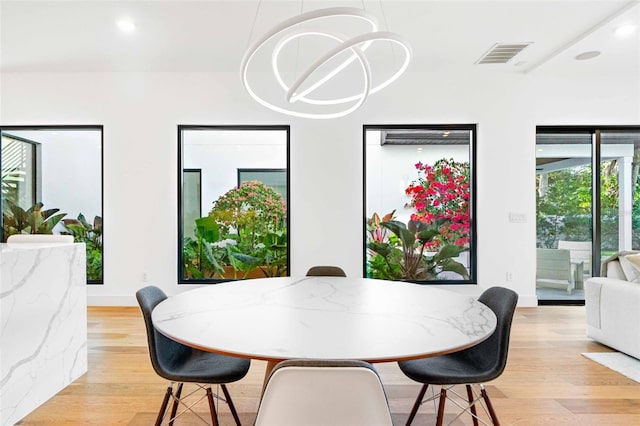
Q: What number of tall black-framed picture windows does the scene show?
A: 3